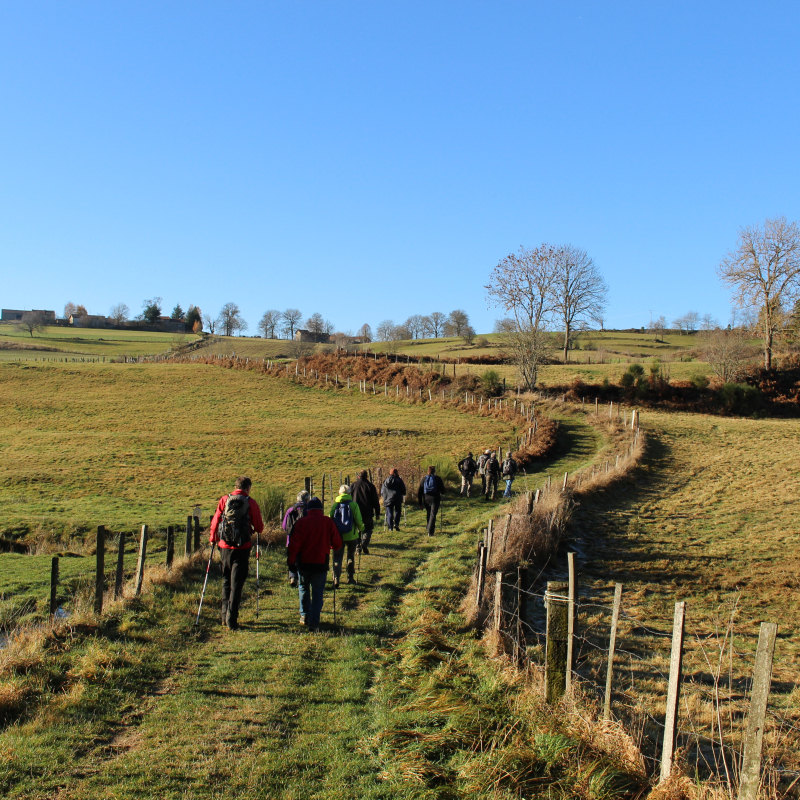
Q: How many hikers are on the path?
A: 11